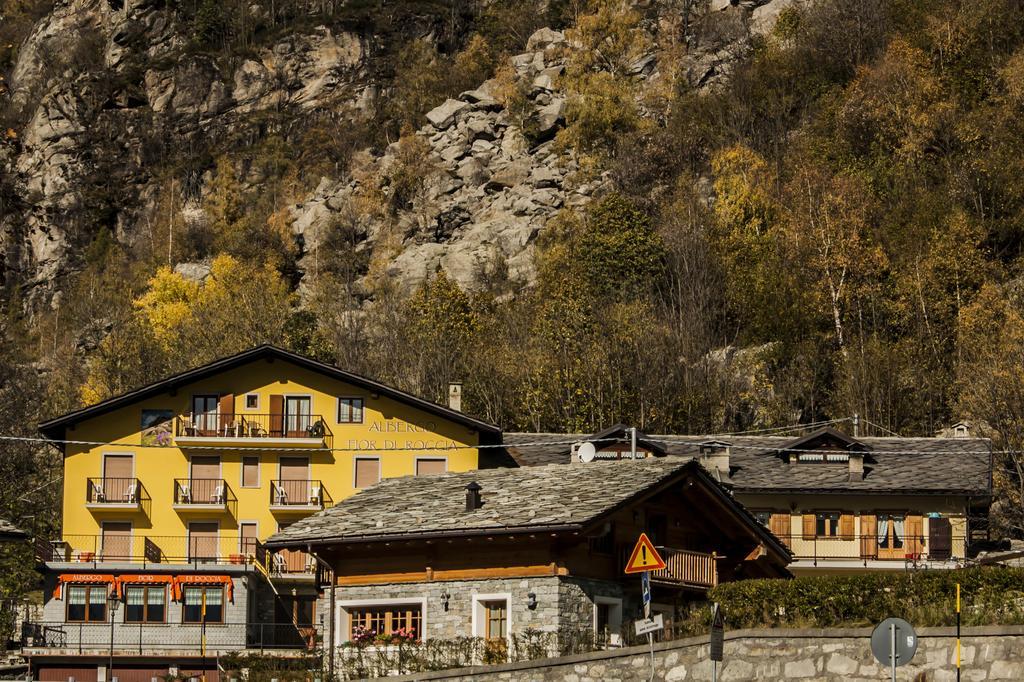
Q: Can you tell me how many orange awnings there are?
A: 3